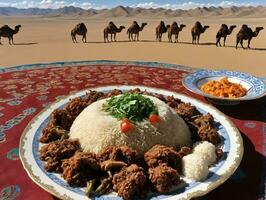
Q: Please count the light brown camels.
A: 0